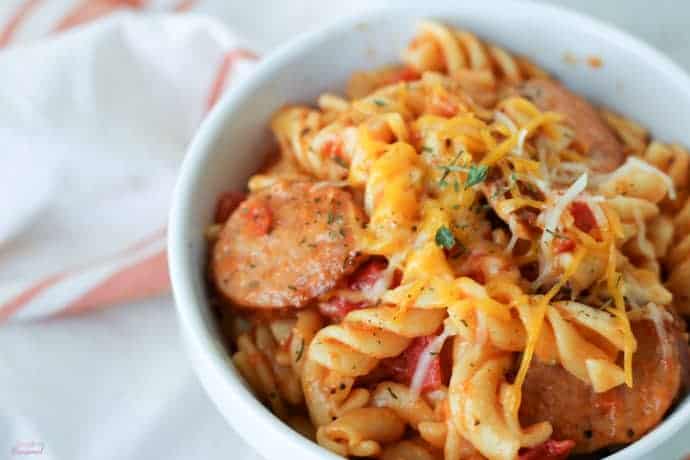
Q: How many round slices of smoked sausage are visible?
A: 3